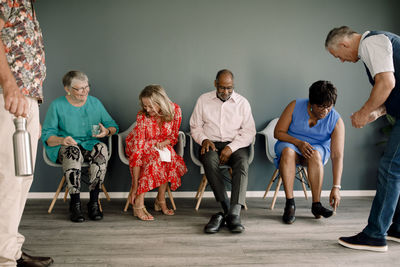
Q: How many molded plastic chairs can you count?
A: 4